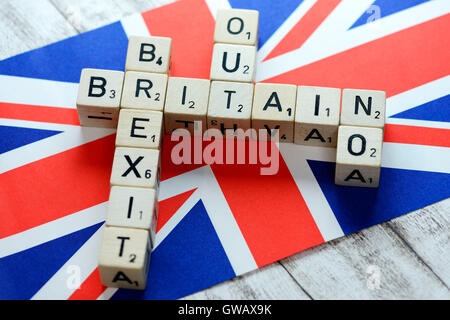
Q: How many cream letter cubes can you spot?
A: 15